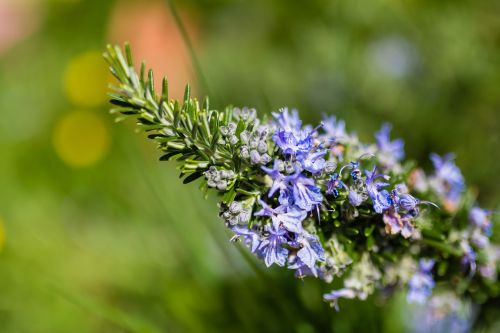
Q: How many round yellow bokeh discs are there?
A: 2